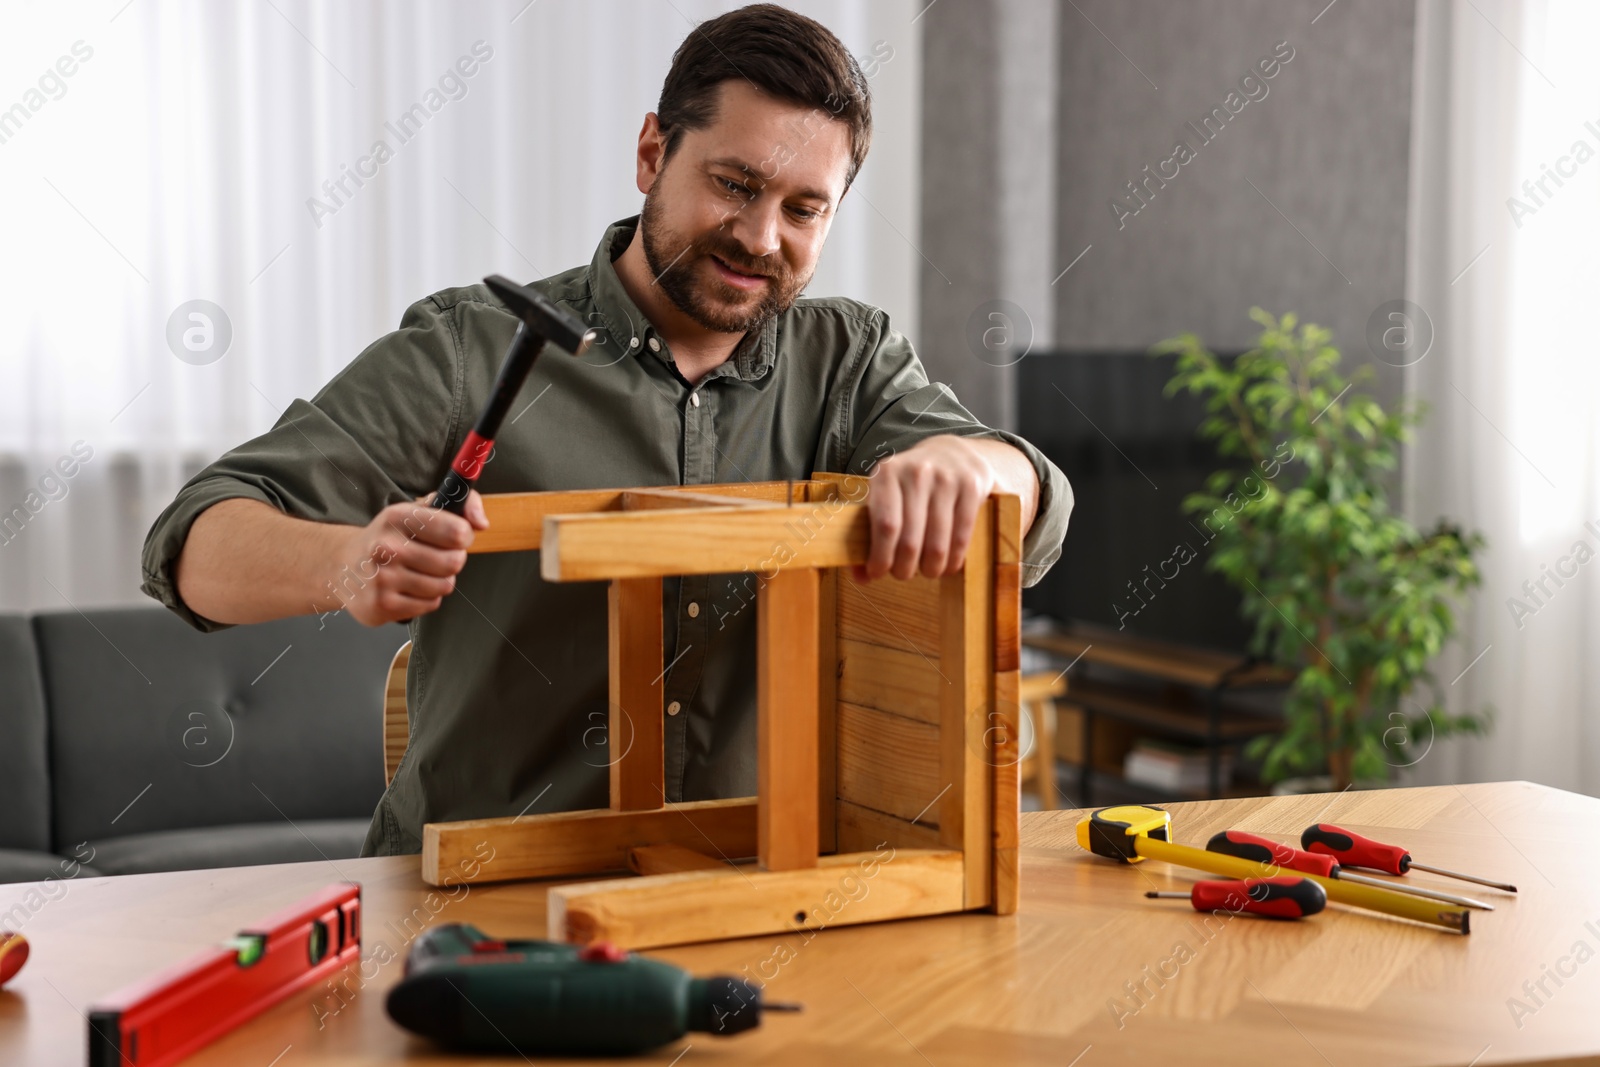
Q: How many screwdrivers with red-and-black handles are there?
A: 3